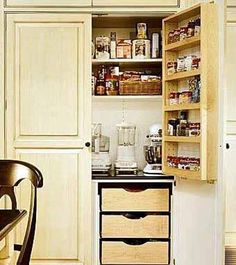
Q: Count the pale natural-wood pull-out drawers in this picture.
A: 3